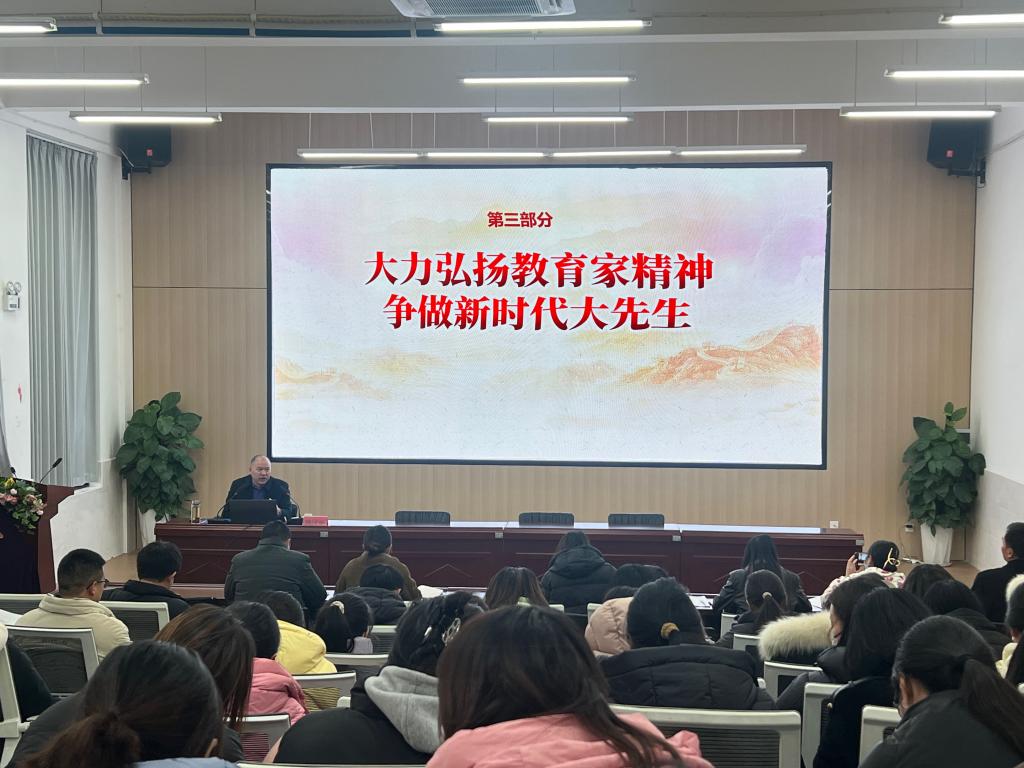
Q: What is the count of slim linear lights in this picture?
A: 13